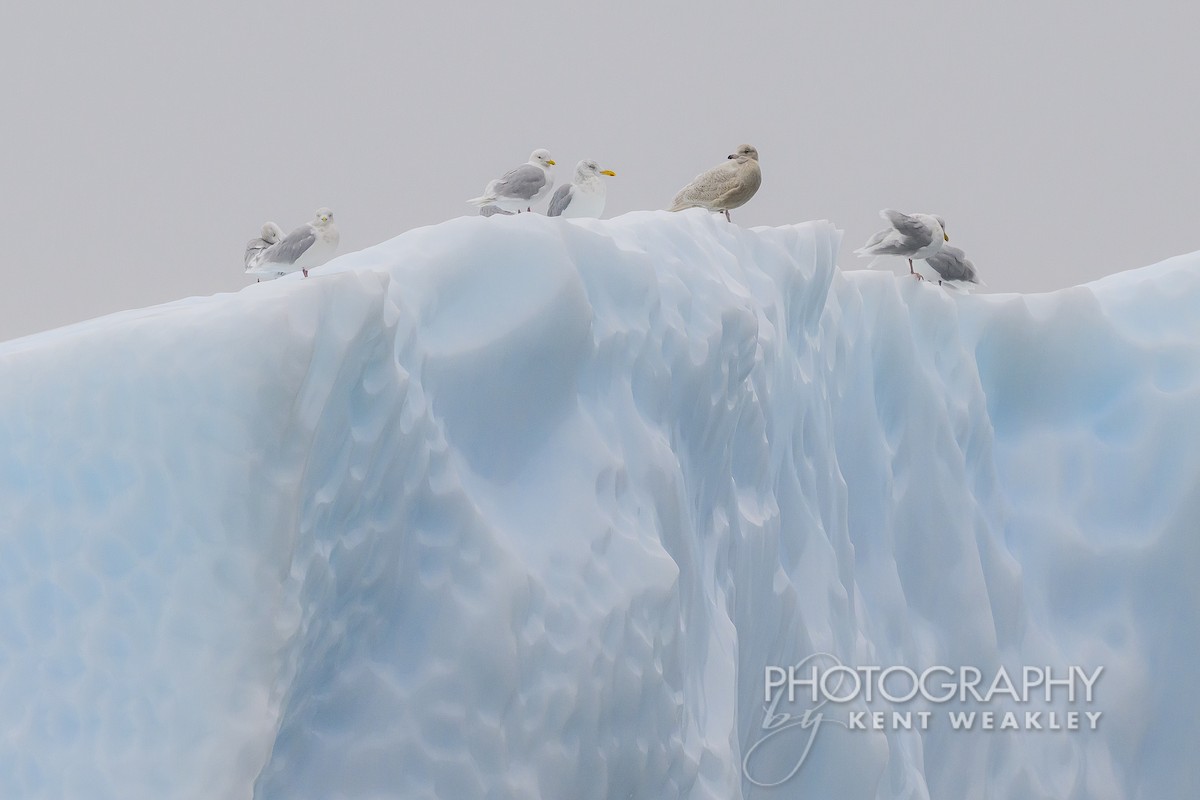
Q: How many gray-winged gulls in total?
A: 6